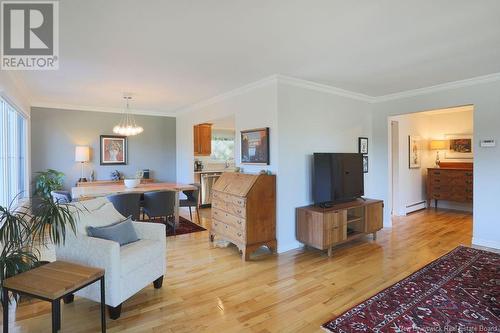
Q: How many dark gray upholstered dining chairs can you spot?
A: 4